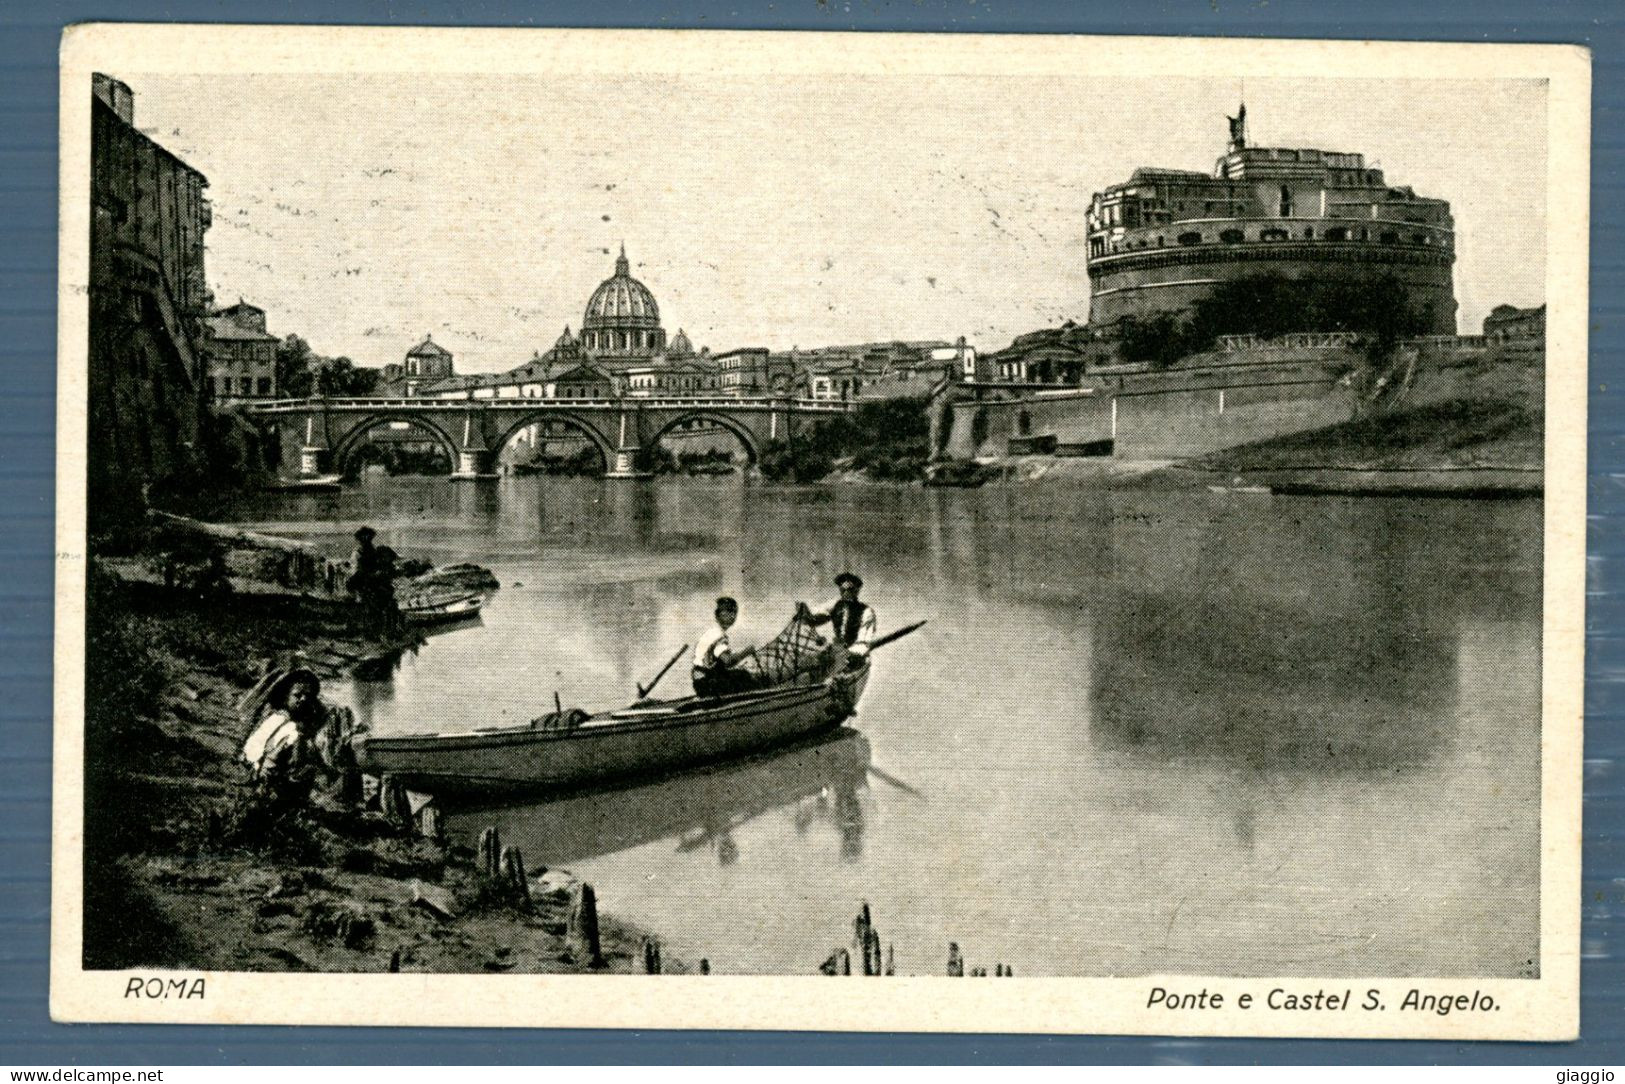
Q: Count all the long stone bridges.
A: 1